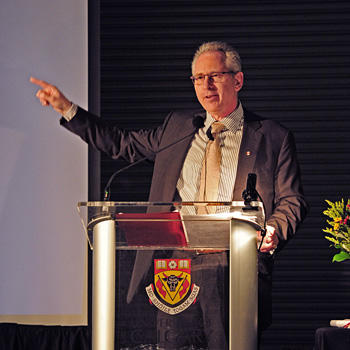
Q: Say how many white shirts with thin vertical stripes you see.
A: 1